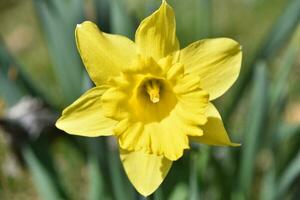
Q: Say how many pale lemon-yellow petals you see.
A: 6